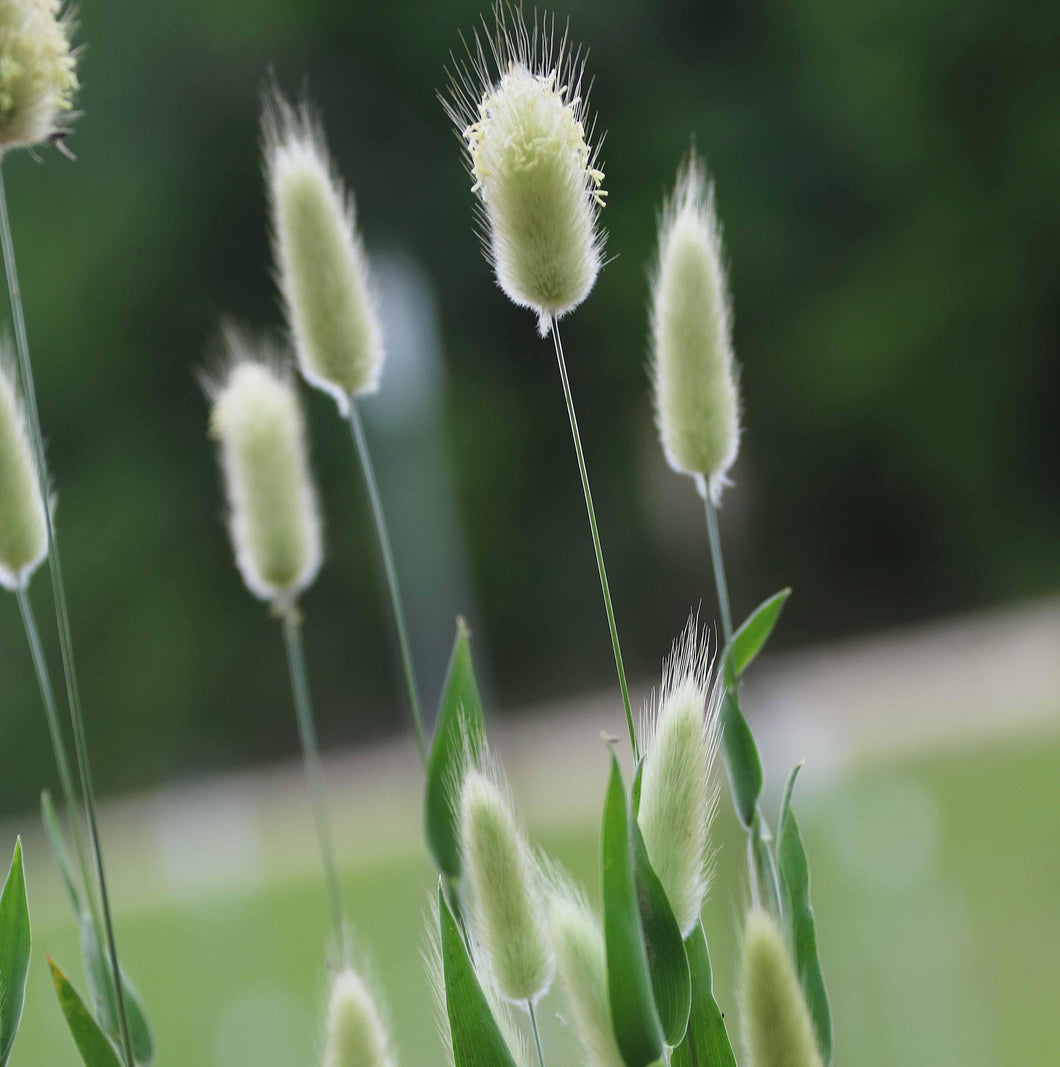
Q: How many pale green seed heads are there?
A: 11